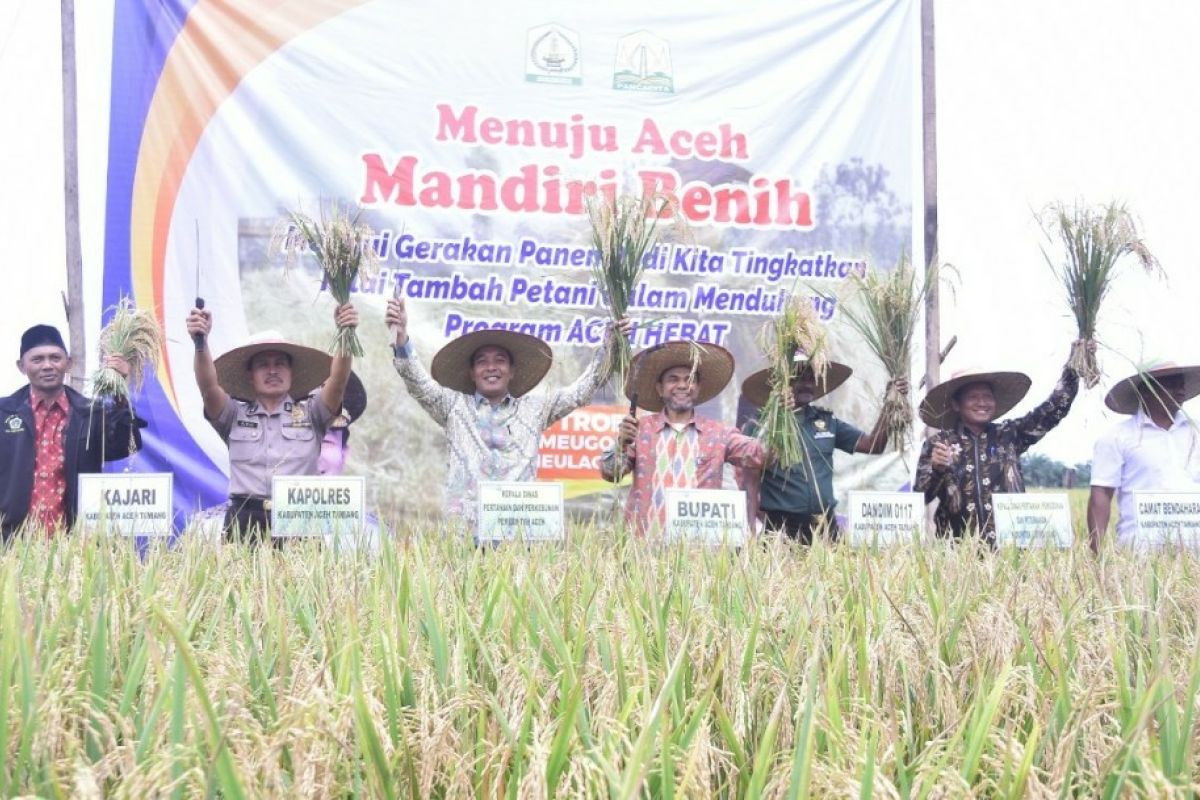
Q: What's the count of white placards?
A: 7